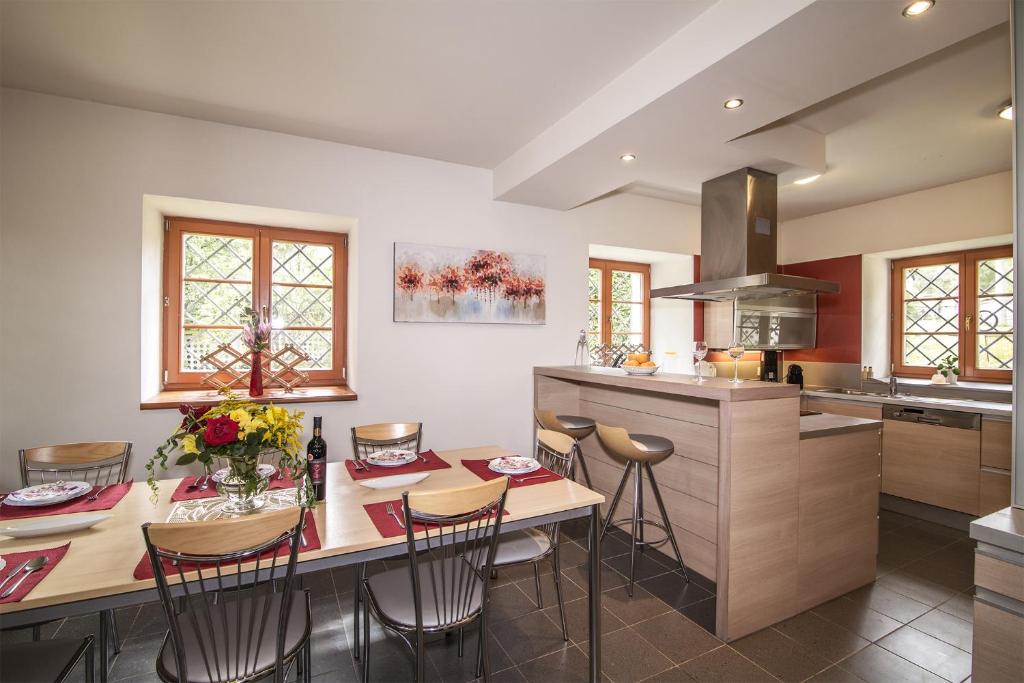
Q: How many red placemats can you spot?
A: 7